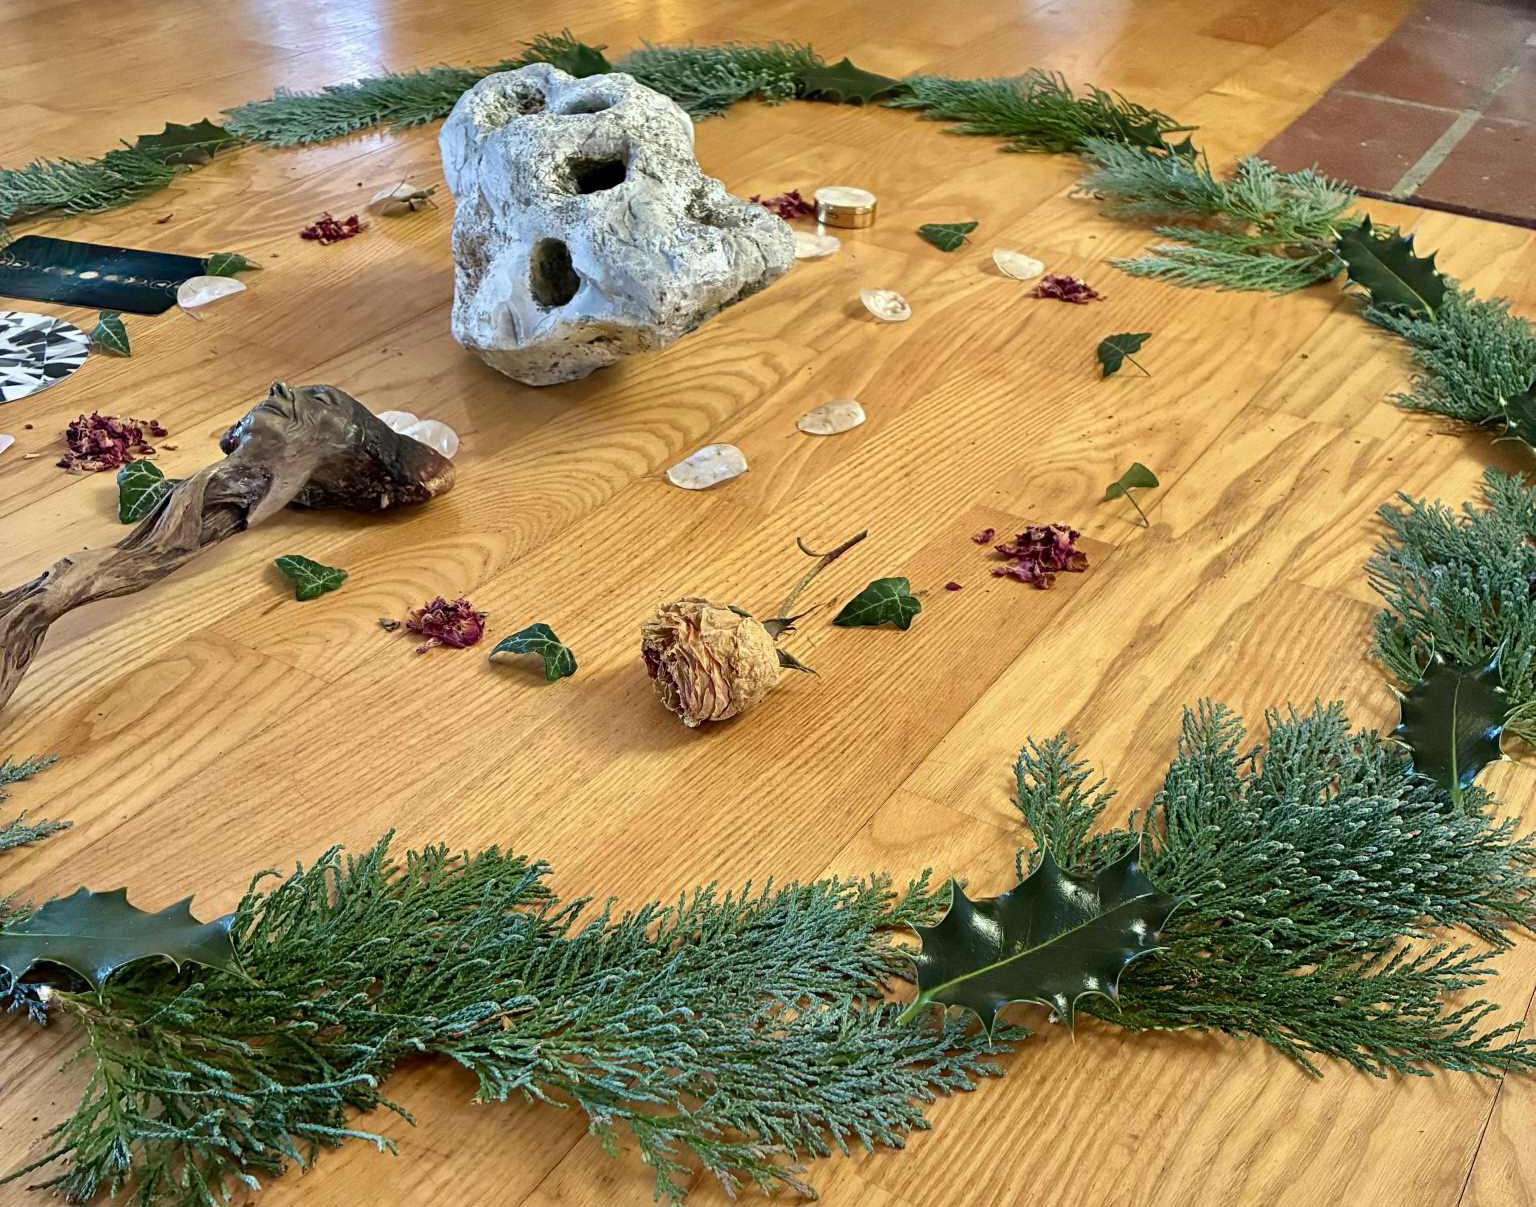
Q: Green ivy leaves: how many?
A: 9